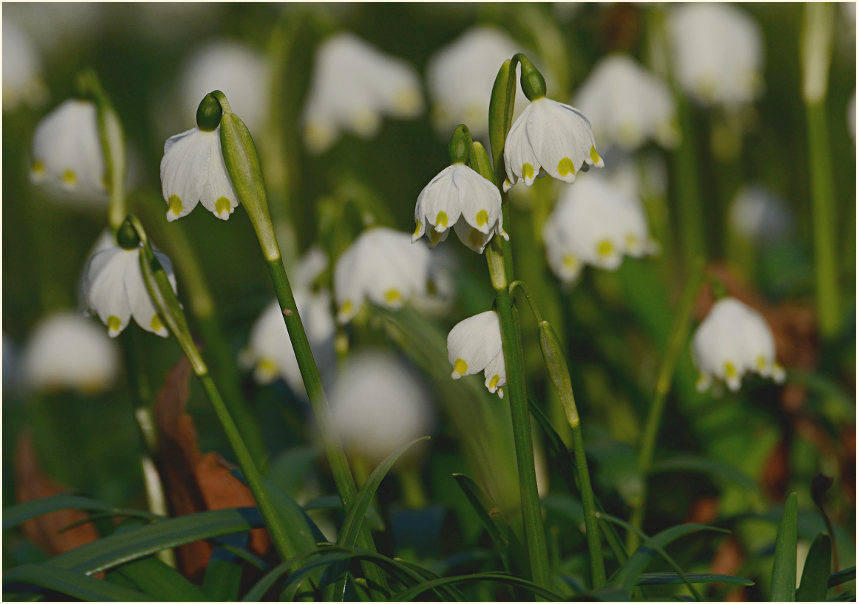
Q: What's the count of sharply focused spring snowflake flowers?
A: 5